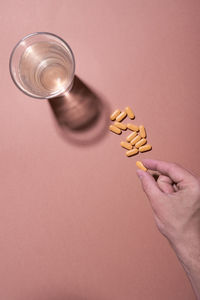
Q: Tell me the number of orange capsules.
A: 14